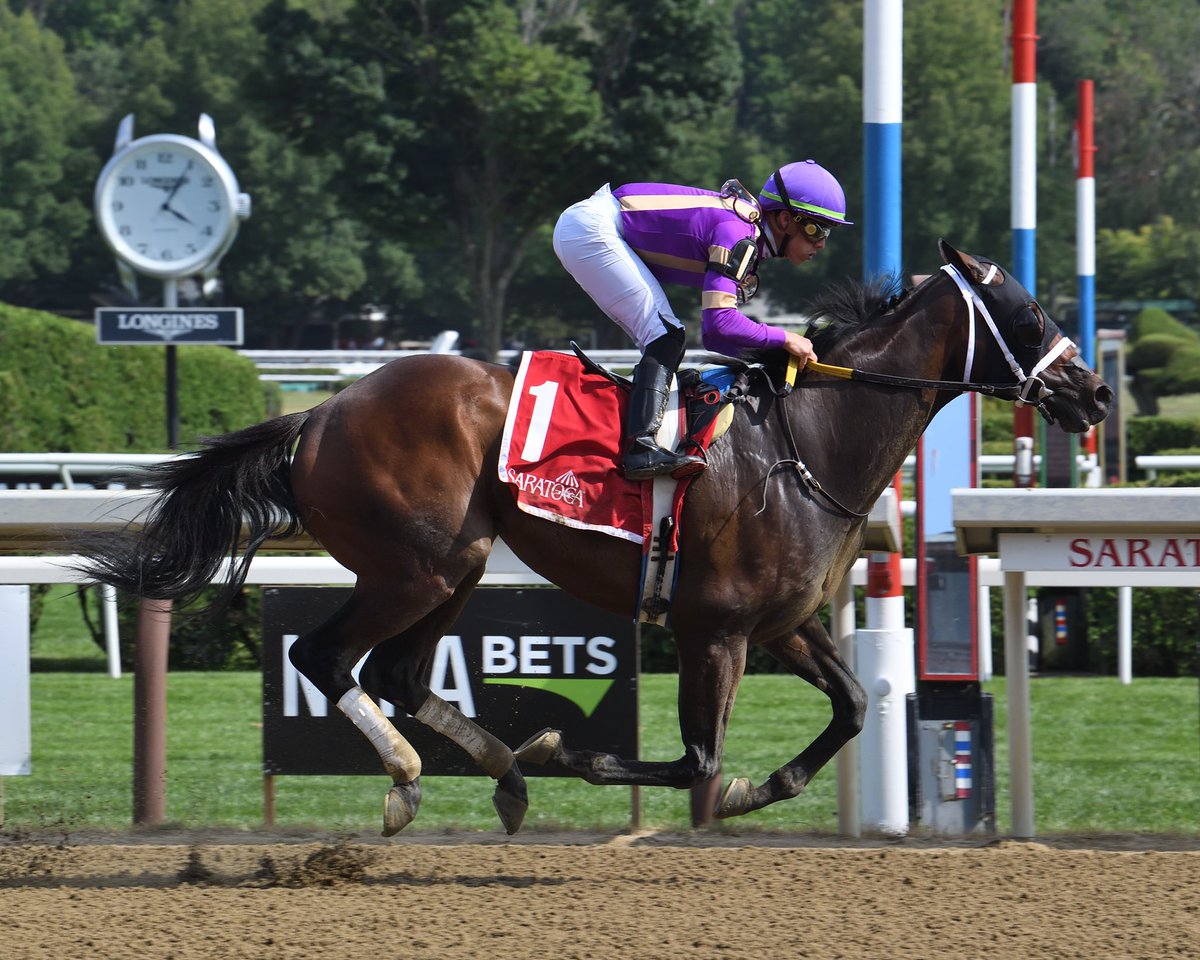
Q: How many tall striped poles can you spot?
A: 3